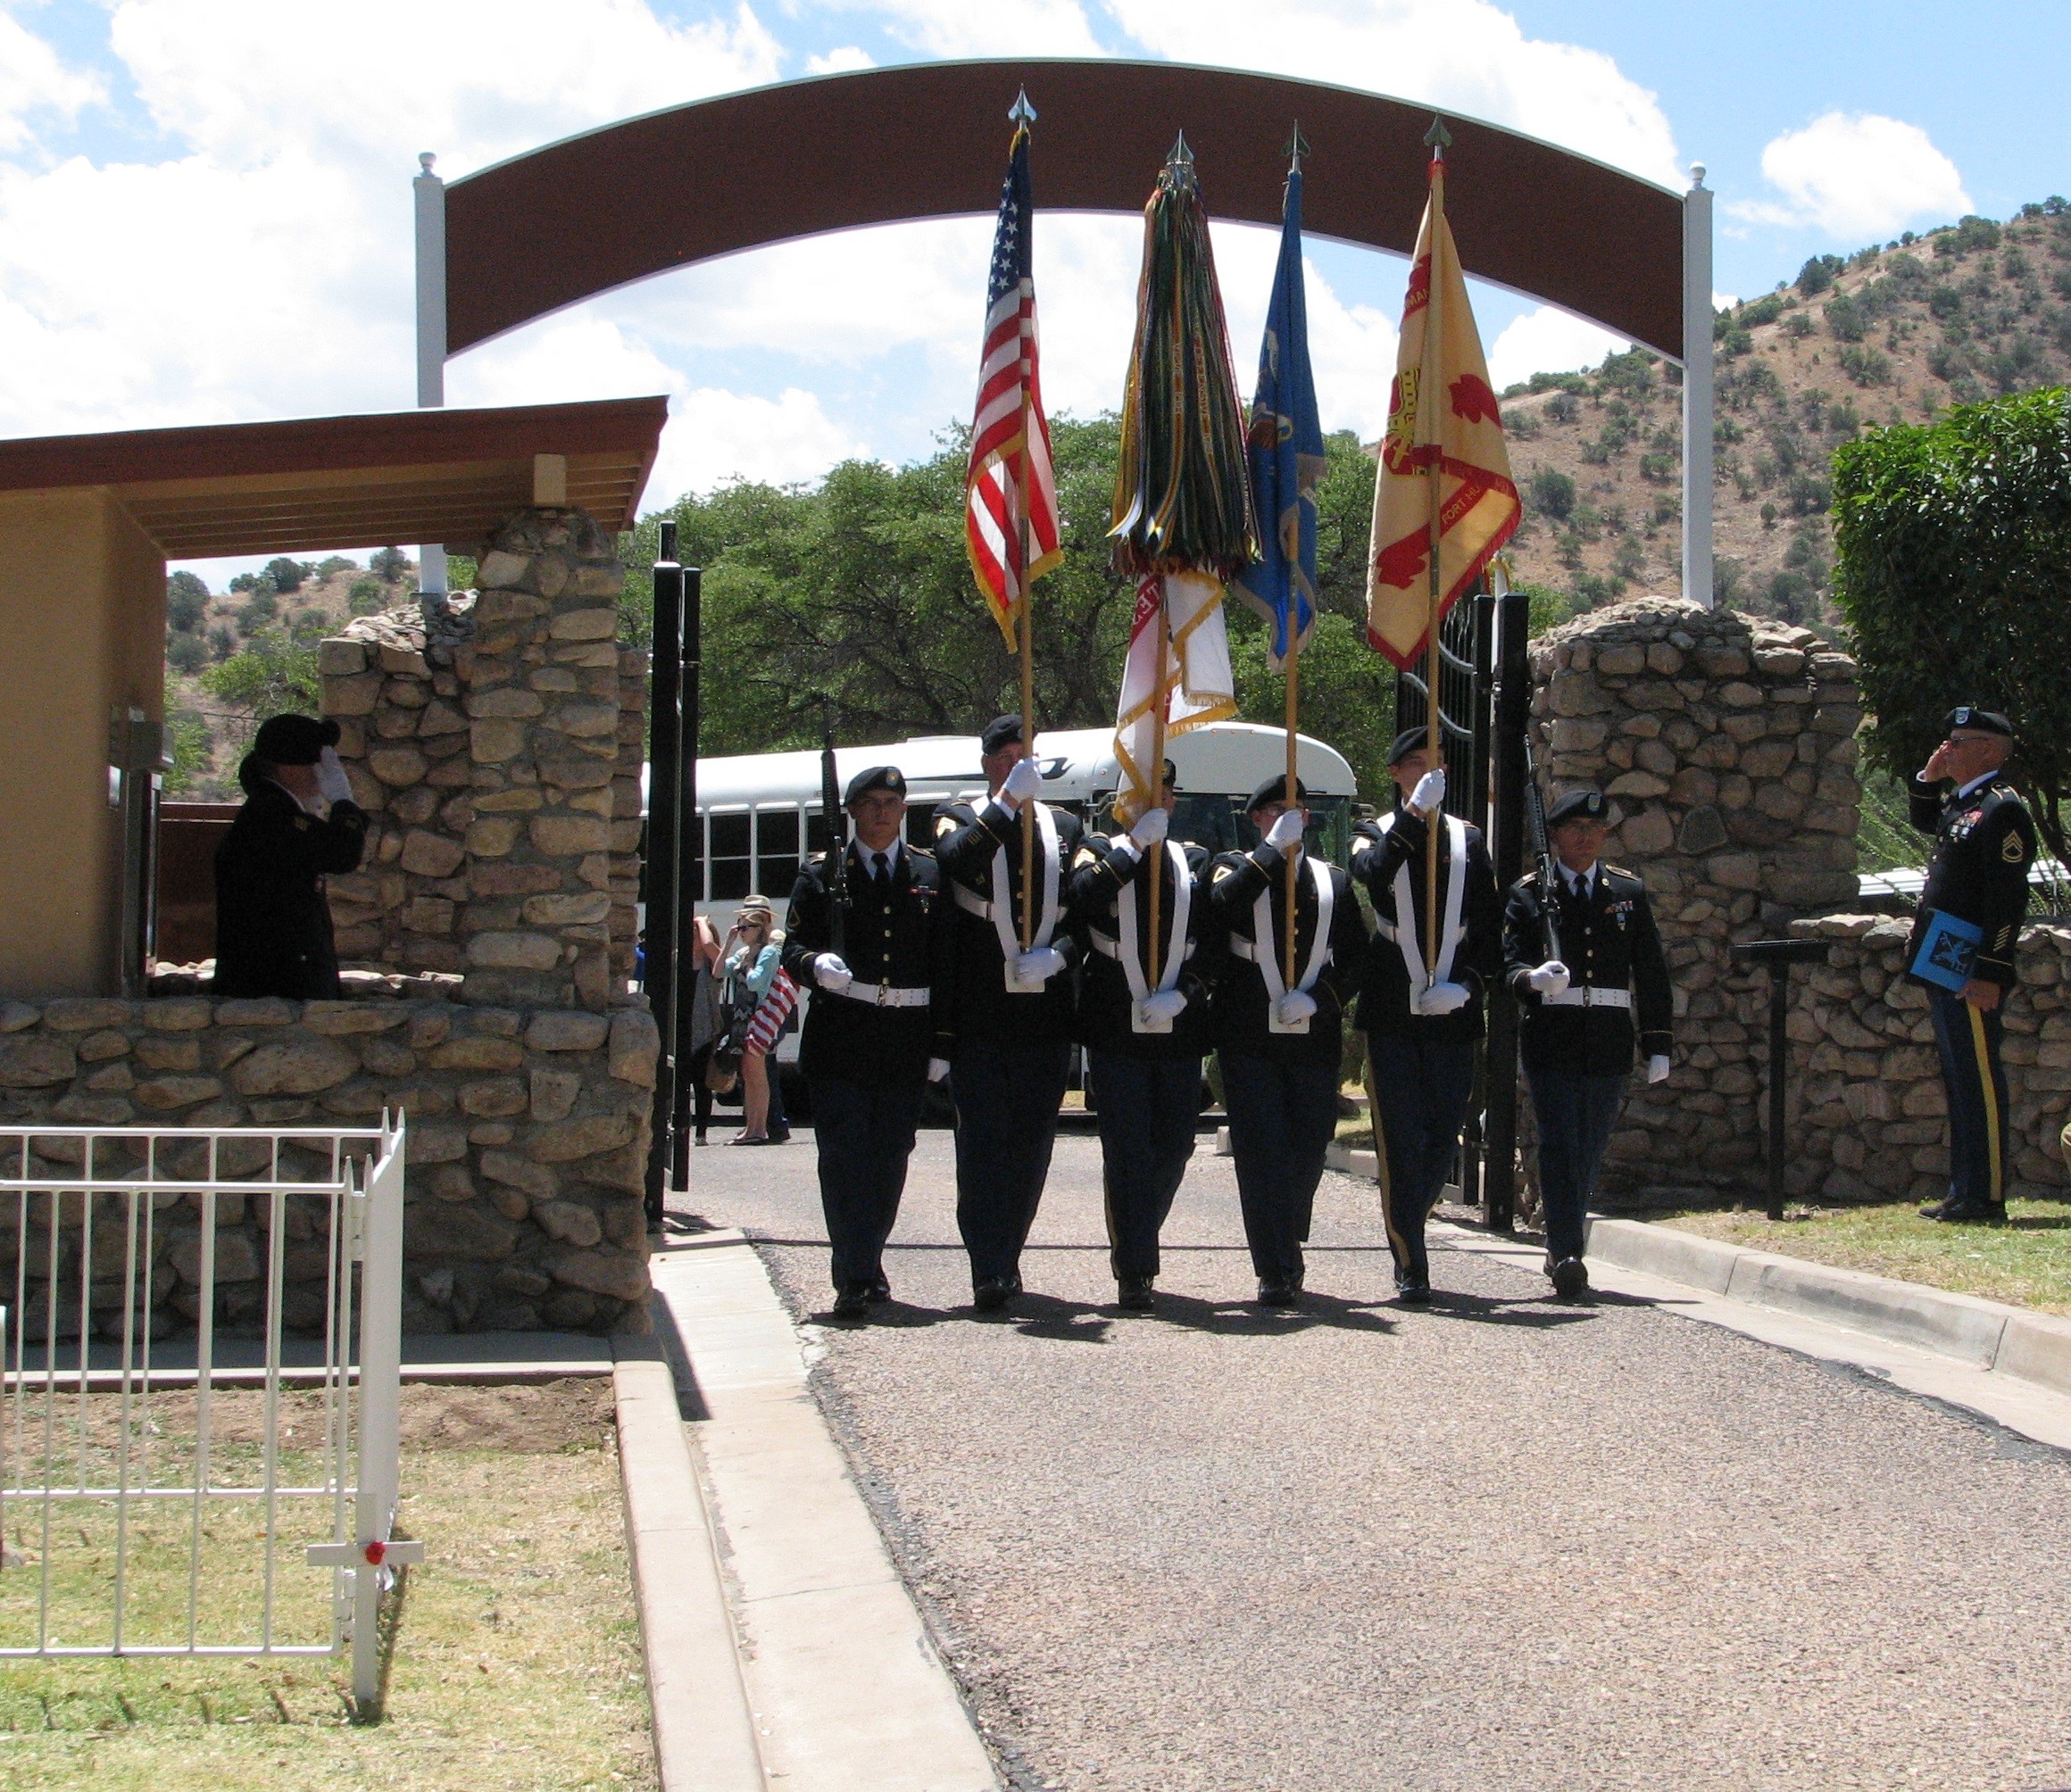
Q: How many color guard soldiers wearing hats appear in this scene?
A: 6